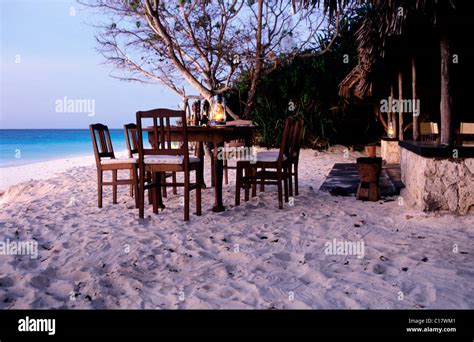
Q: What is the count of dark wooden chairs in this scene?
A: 6